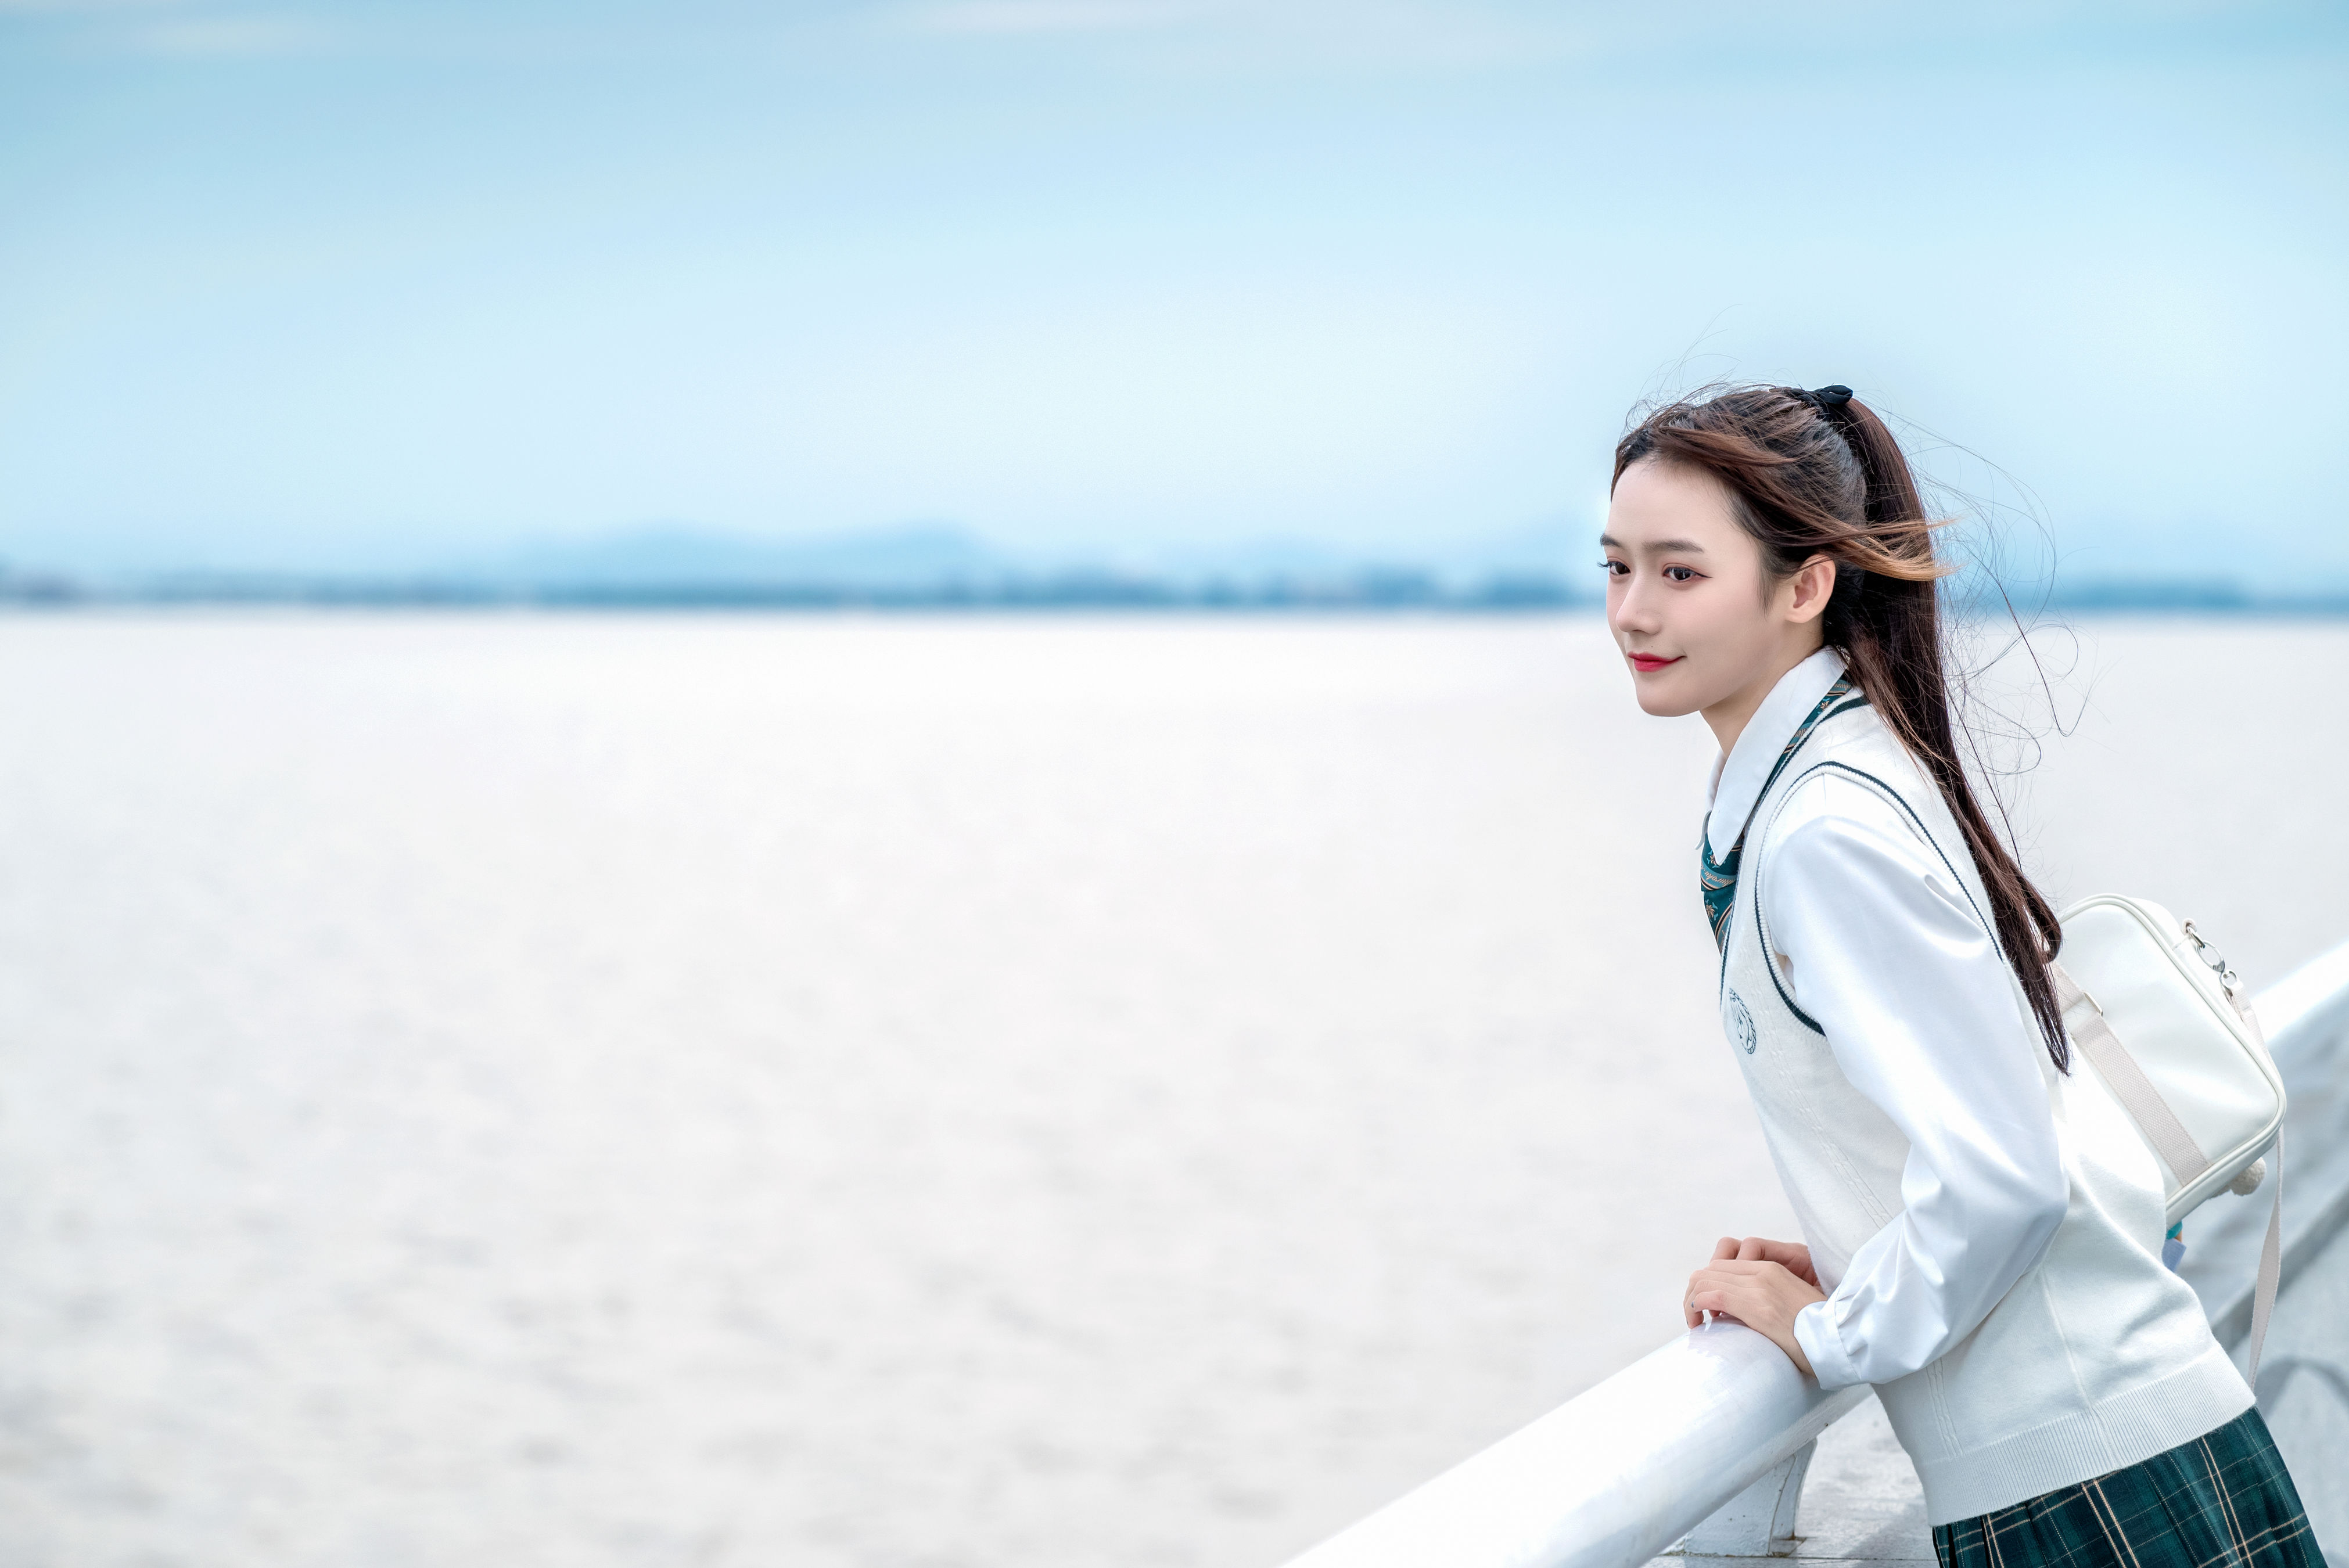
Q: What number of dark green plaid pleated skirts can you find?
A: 1